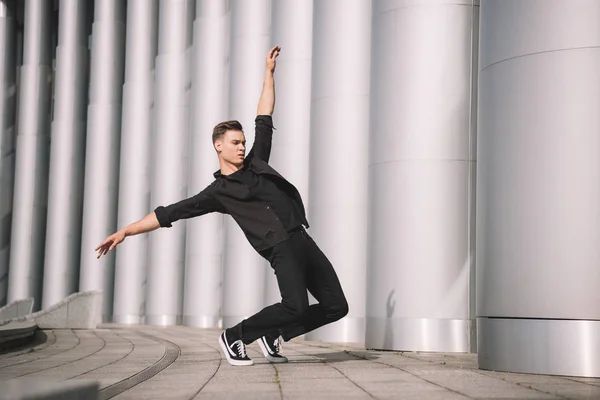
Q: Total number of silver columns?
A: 12